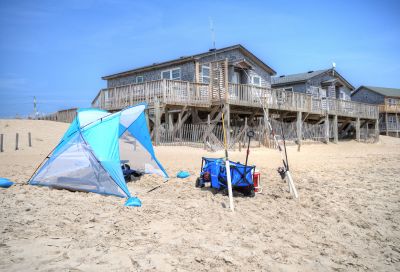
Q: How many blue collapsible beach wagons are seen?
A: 1